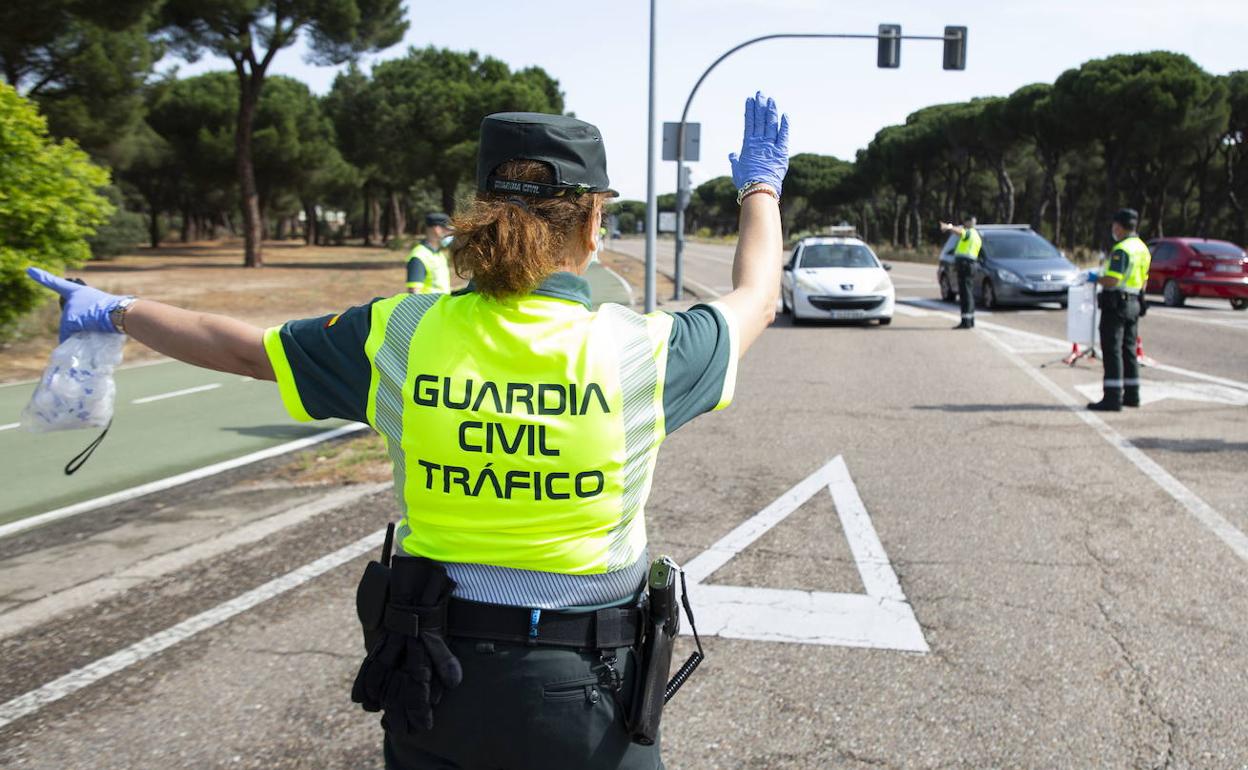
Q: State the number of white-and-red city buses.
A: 0